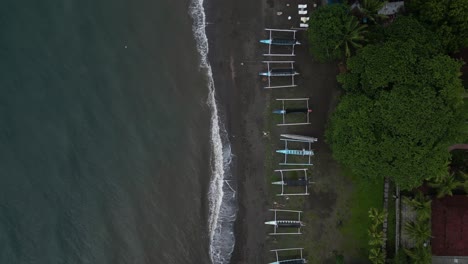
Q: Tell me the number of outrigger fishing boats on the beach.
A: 7